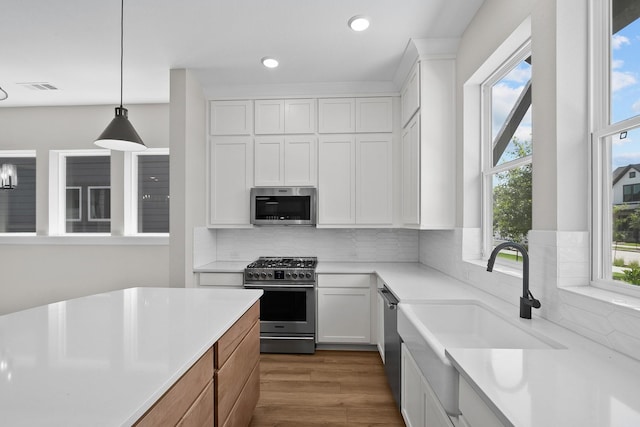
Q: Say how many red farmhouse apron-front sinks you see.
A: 0